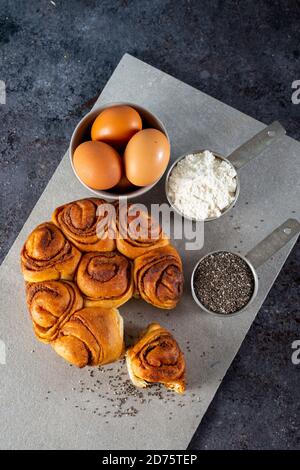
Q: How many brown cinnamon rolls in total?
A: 8